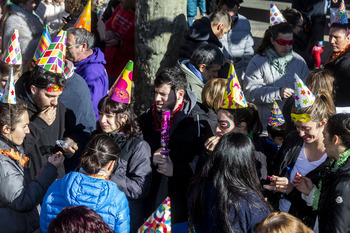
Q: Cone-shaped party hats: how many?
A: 12